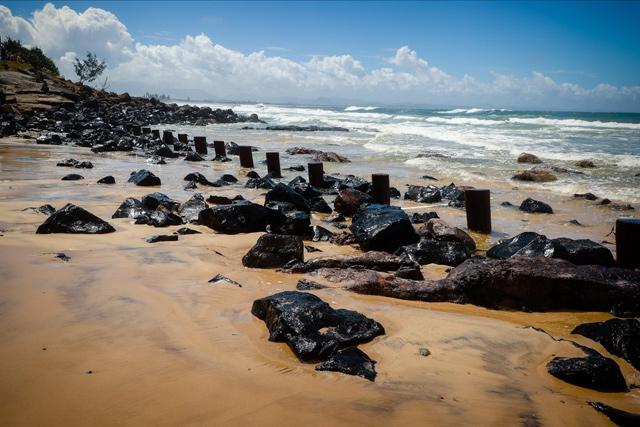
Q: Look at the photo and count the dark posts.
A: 13